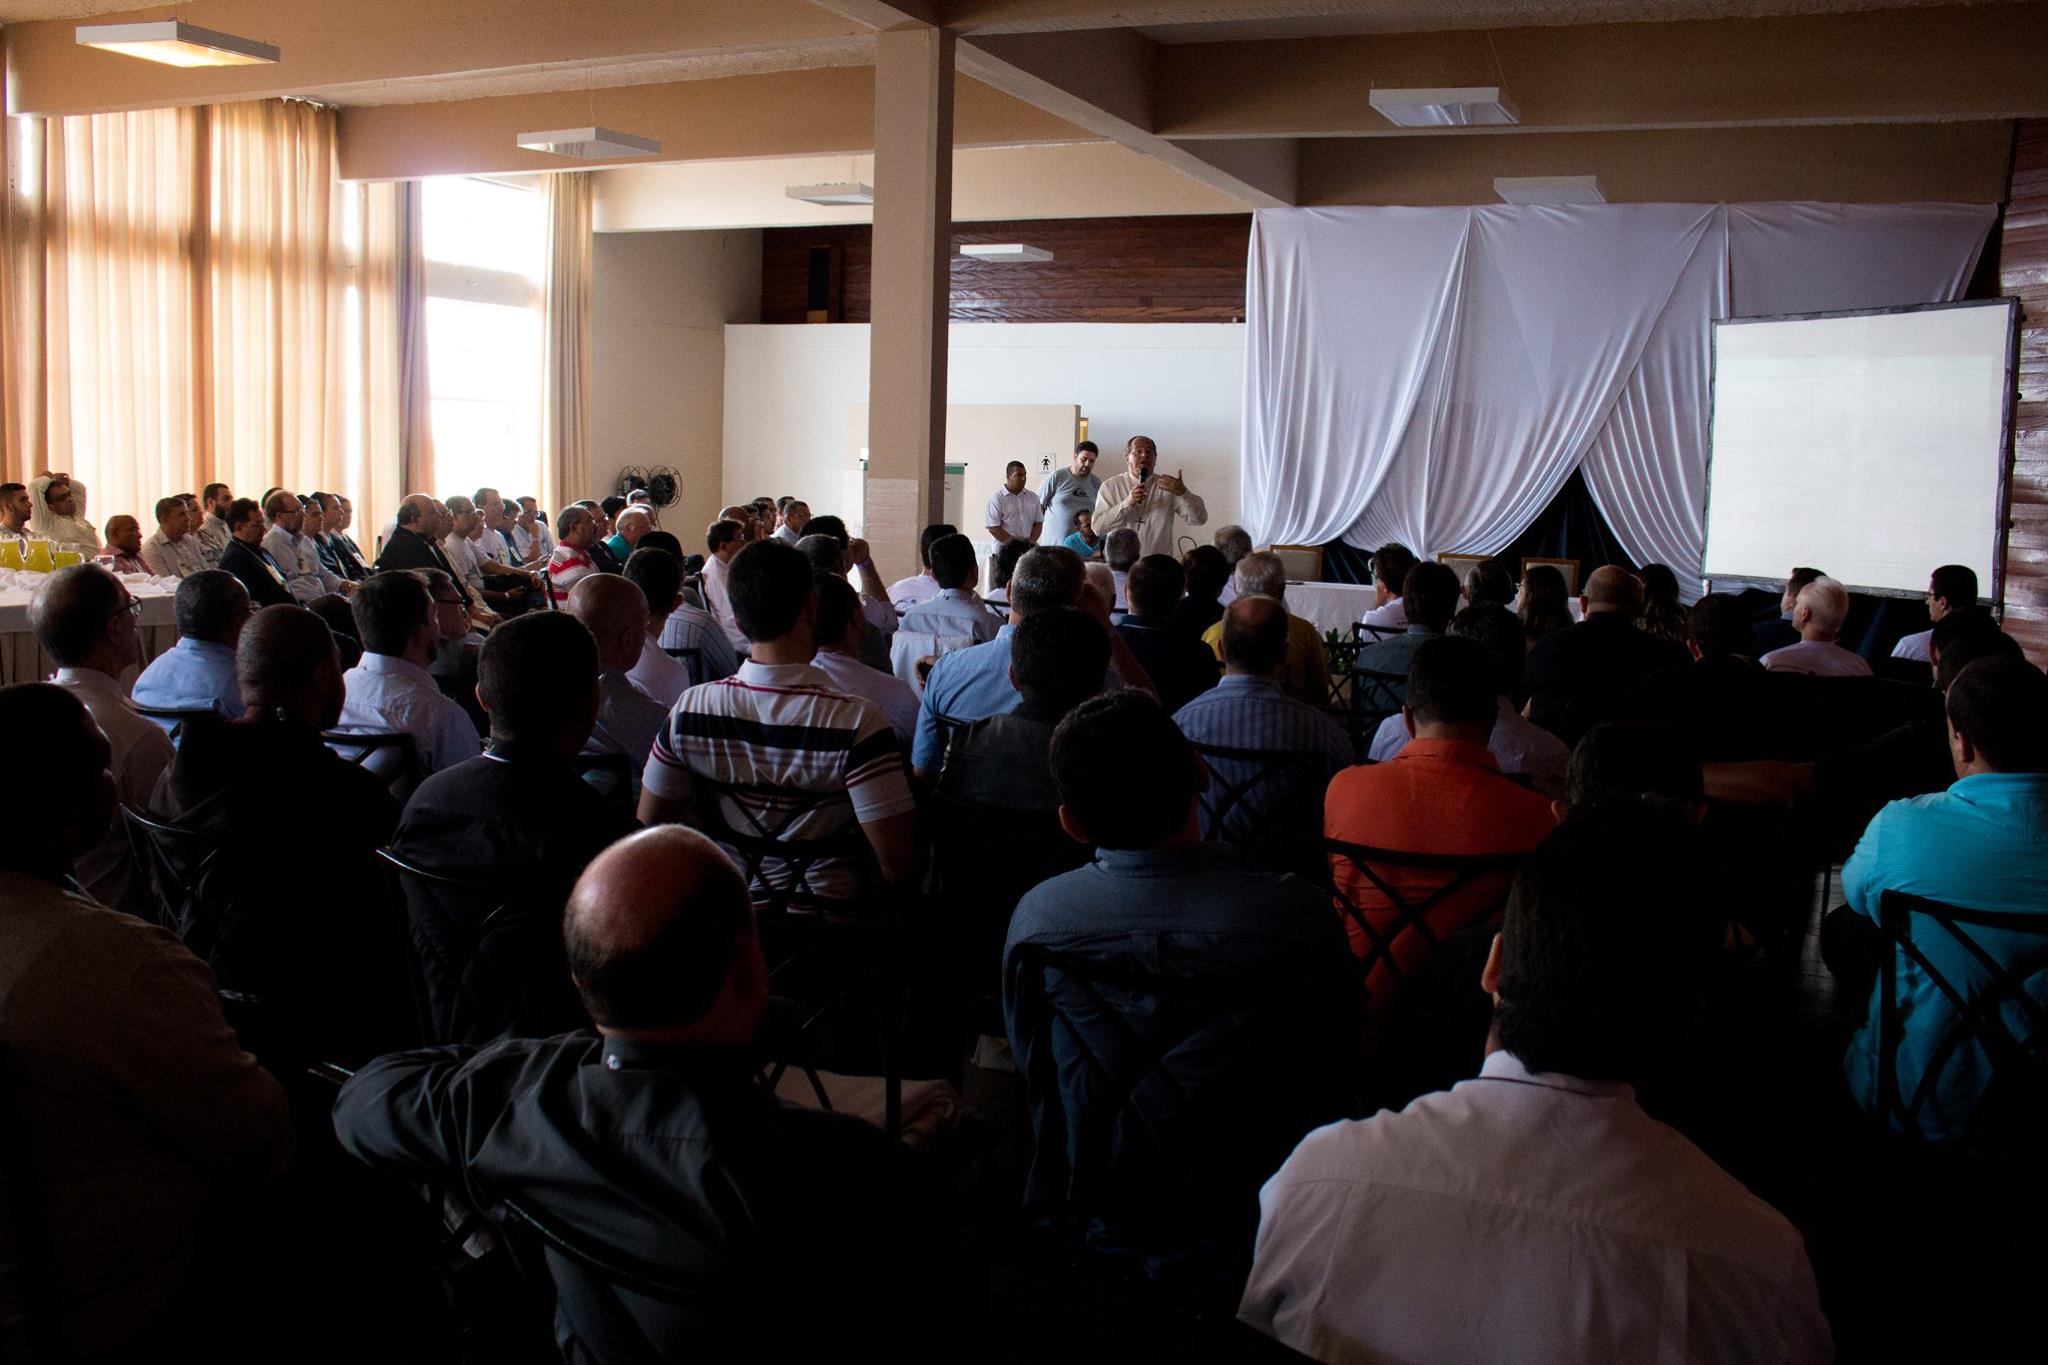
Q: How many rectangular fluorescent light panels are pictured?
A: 6